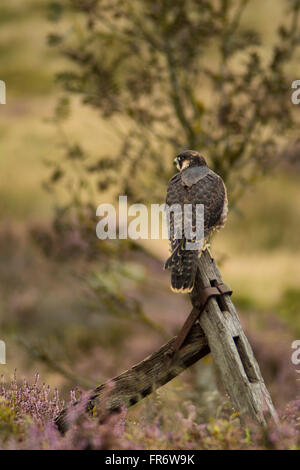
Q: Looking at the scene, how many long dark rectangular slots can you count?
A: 2